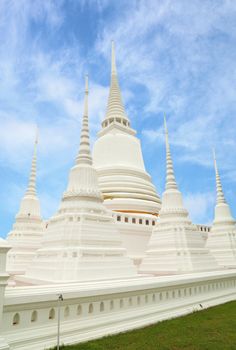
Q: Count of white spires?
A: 5